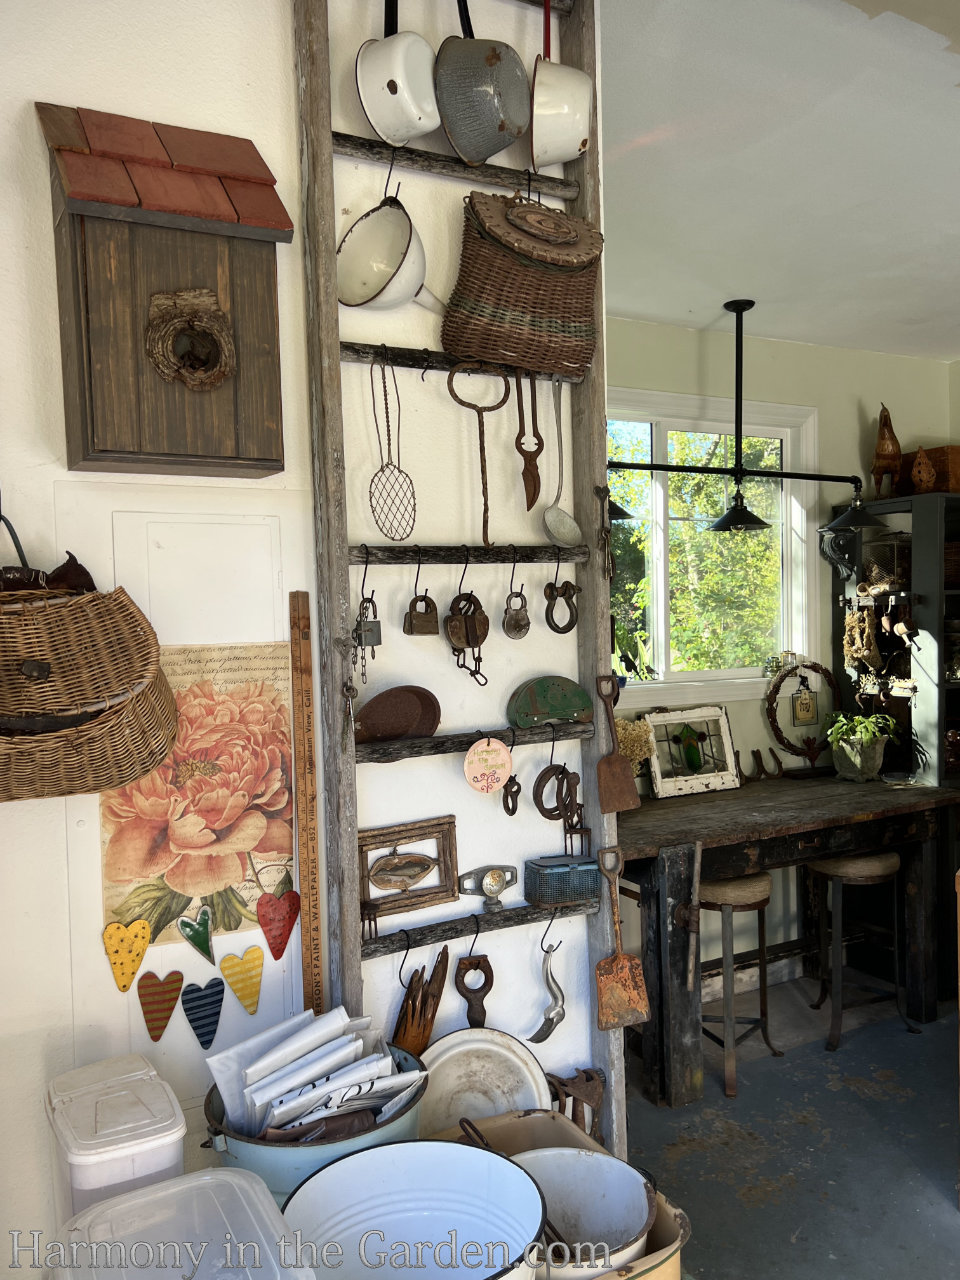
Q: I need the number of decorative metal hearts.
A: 6